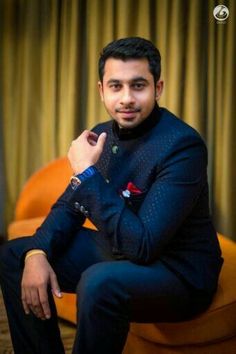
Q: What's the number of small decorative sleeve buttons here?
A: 3